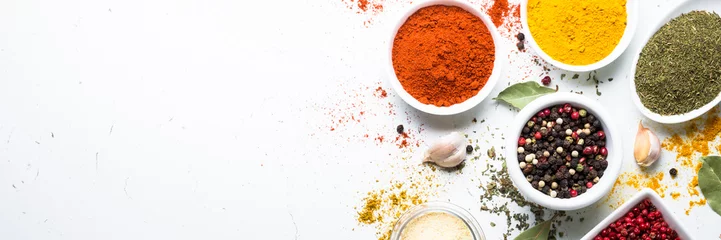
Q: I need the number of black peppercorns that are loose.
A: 5